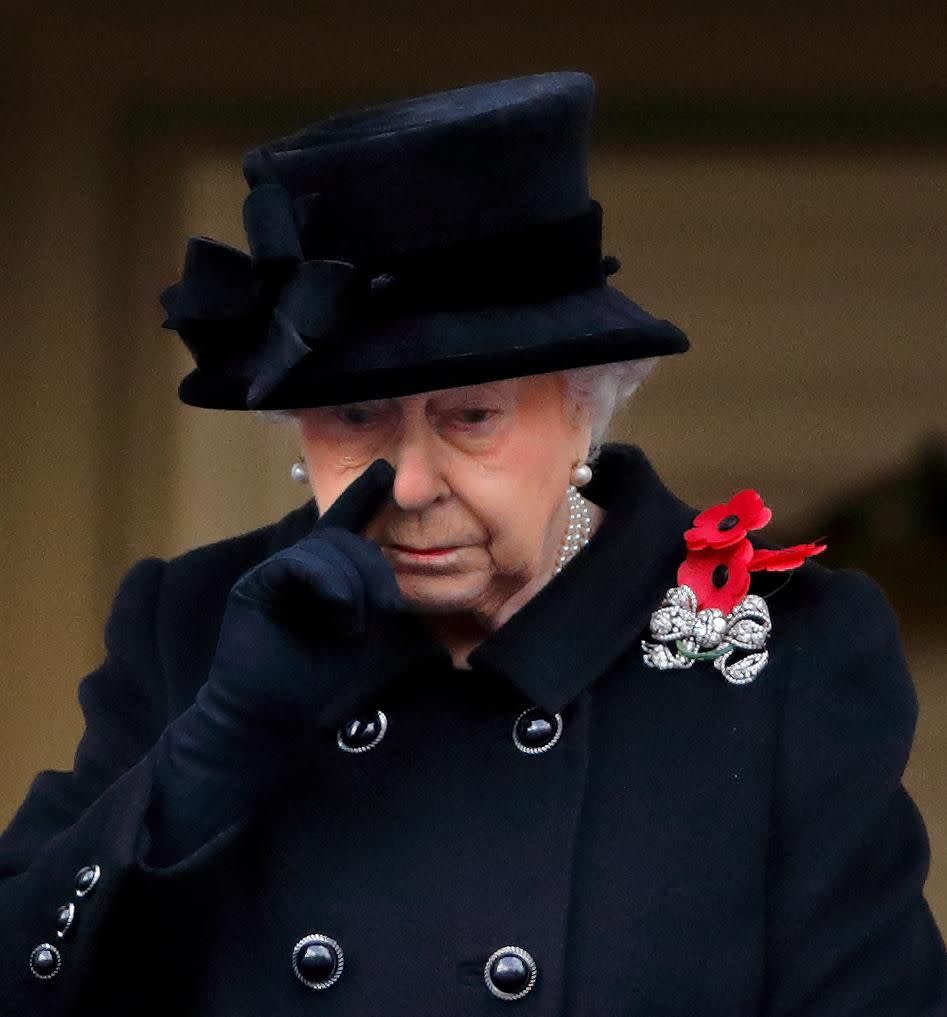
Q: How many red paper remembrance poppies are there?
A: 3